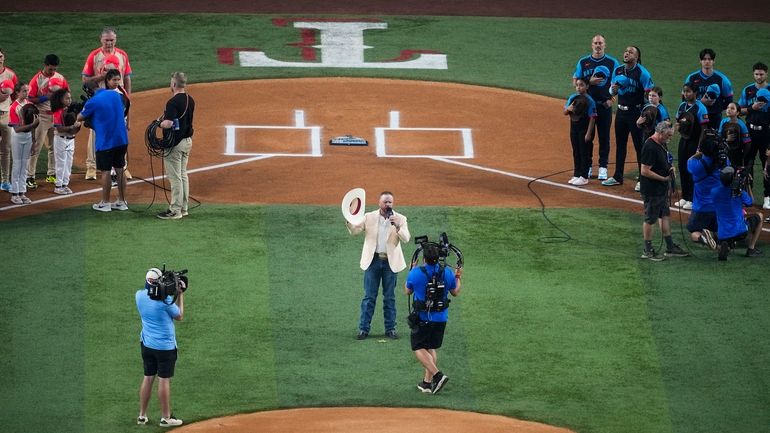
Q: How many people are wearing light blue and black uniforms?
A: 8